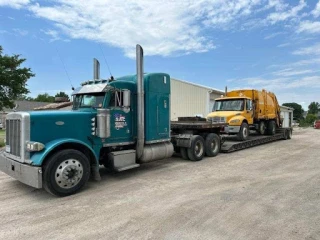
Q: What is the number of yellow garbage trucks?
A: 1